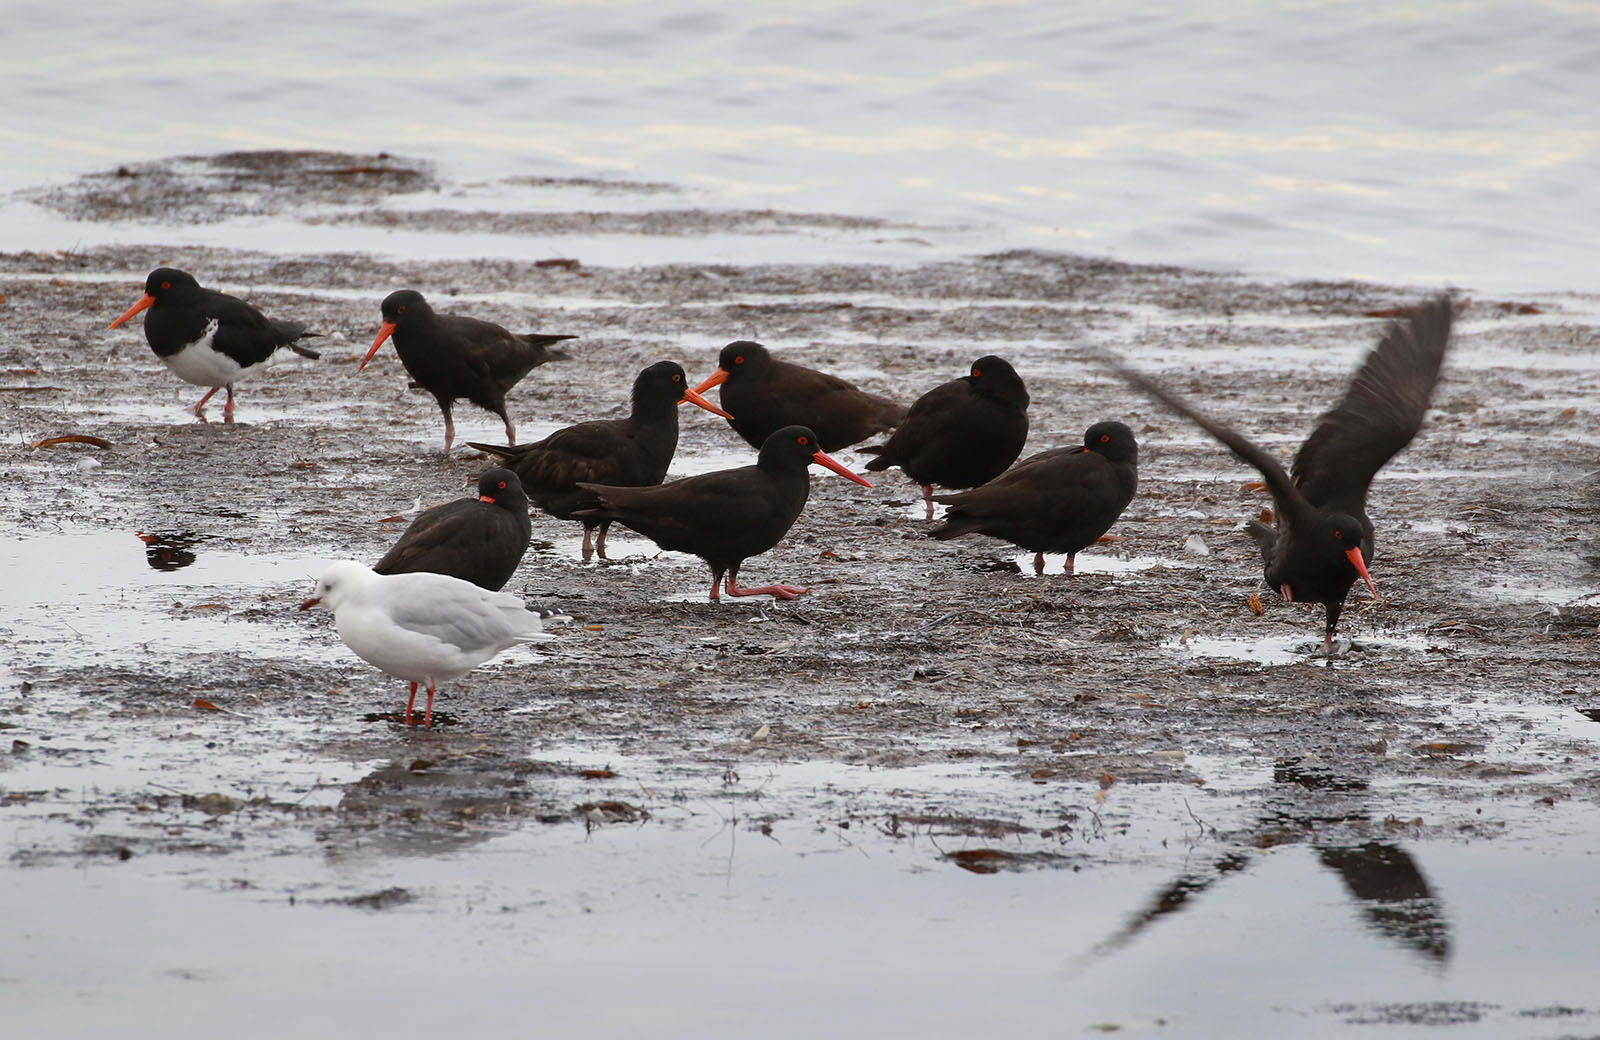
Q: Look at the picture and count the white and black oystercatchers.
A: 1